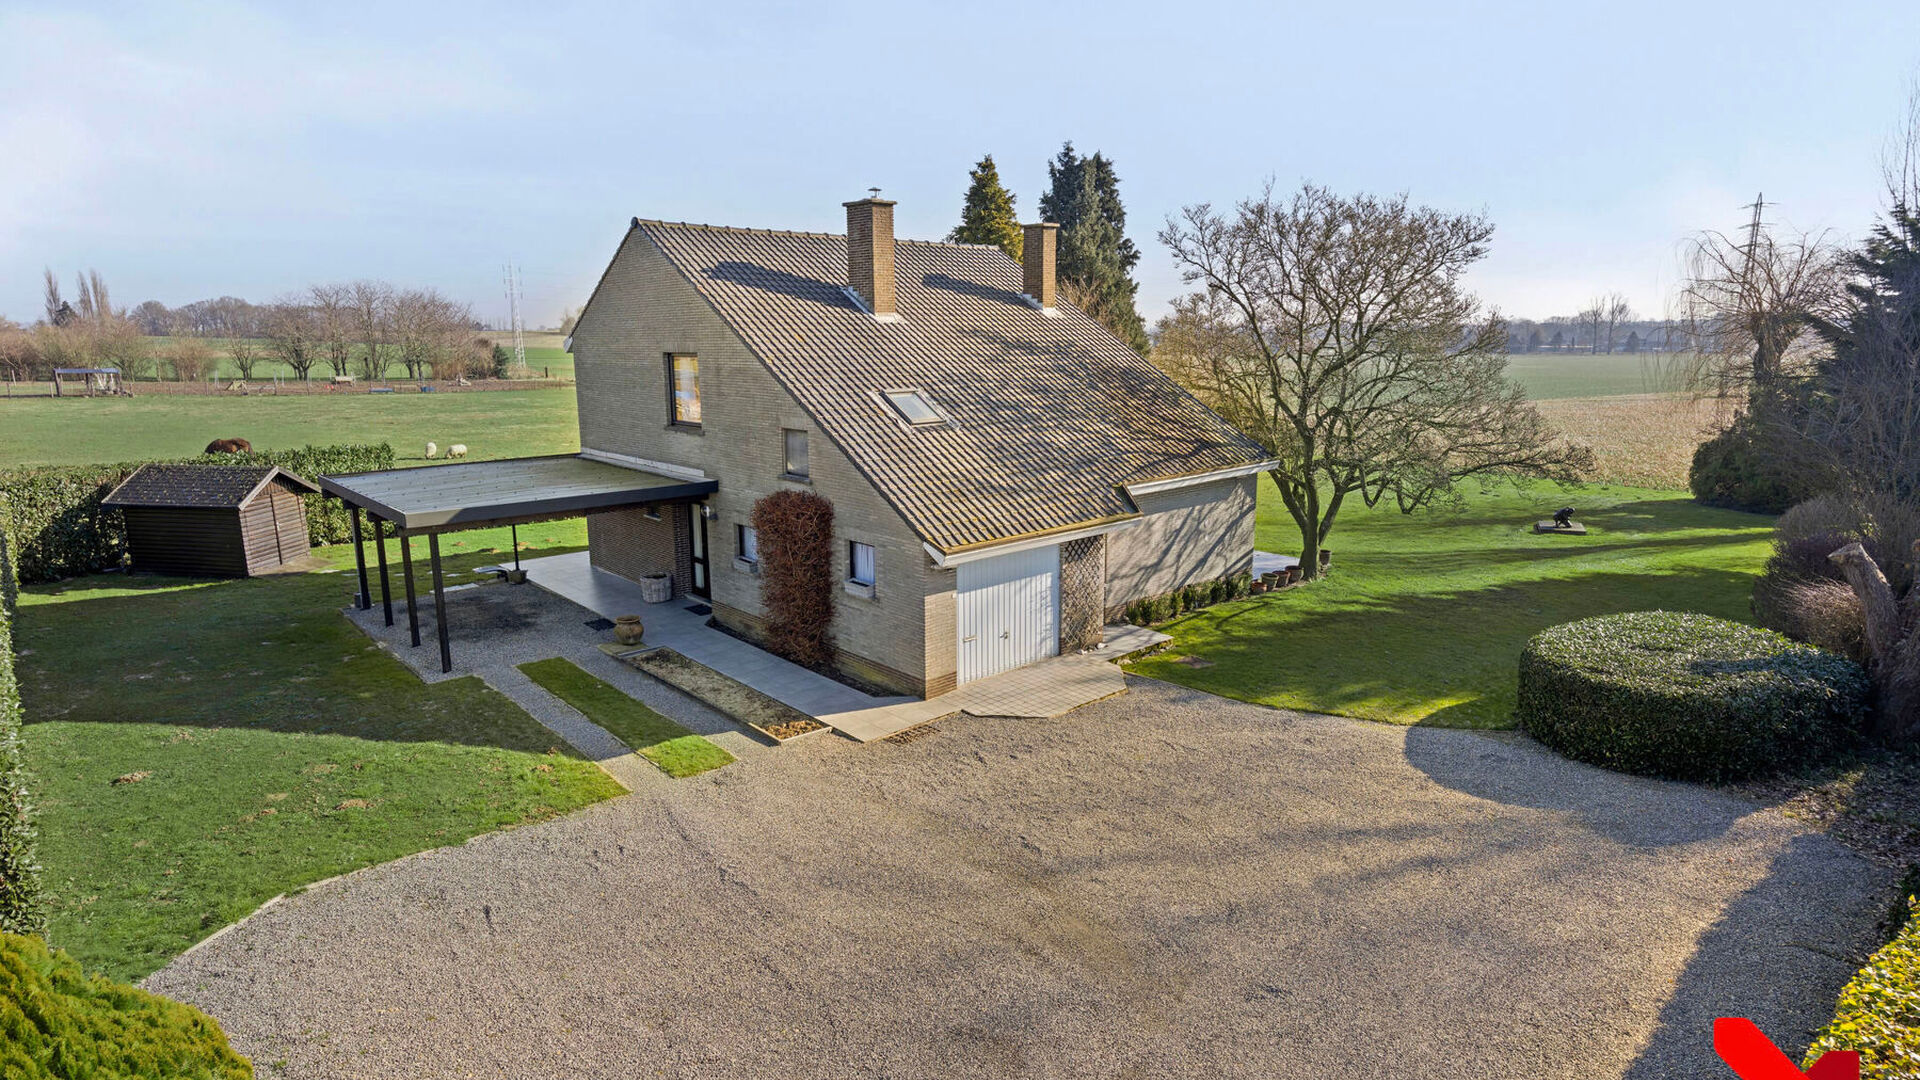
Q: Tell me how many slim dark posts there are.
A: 5